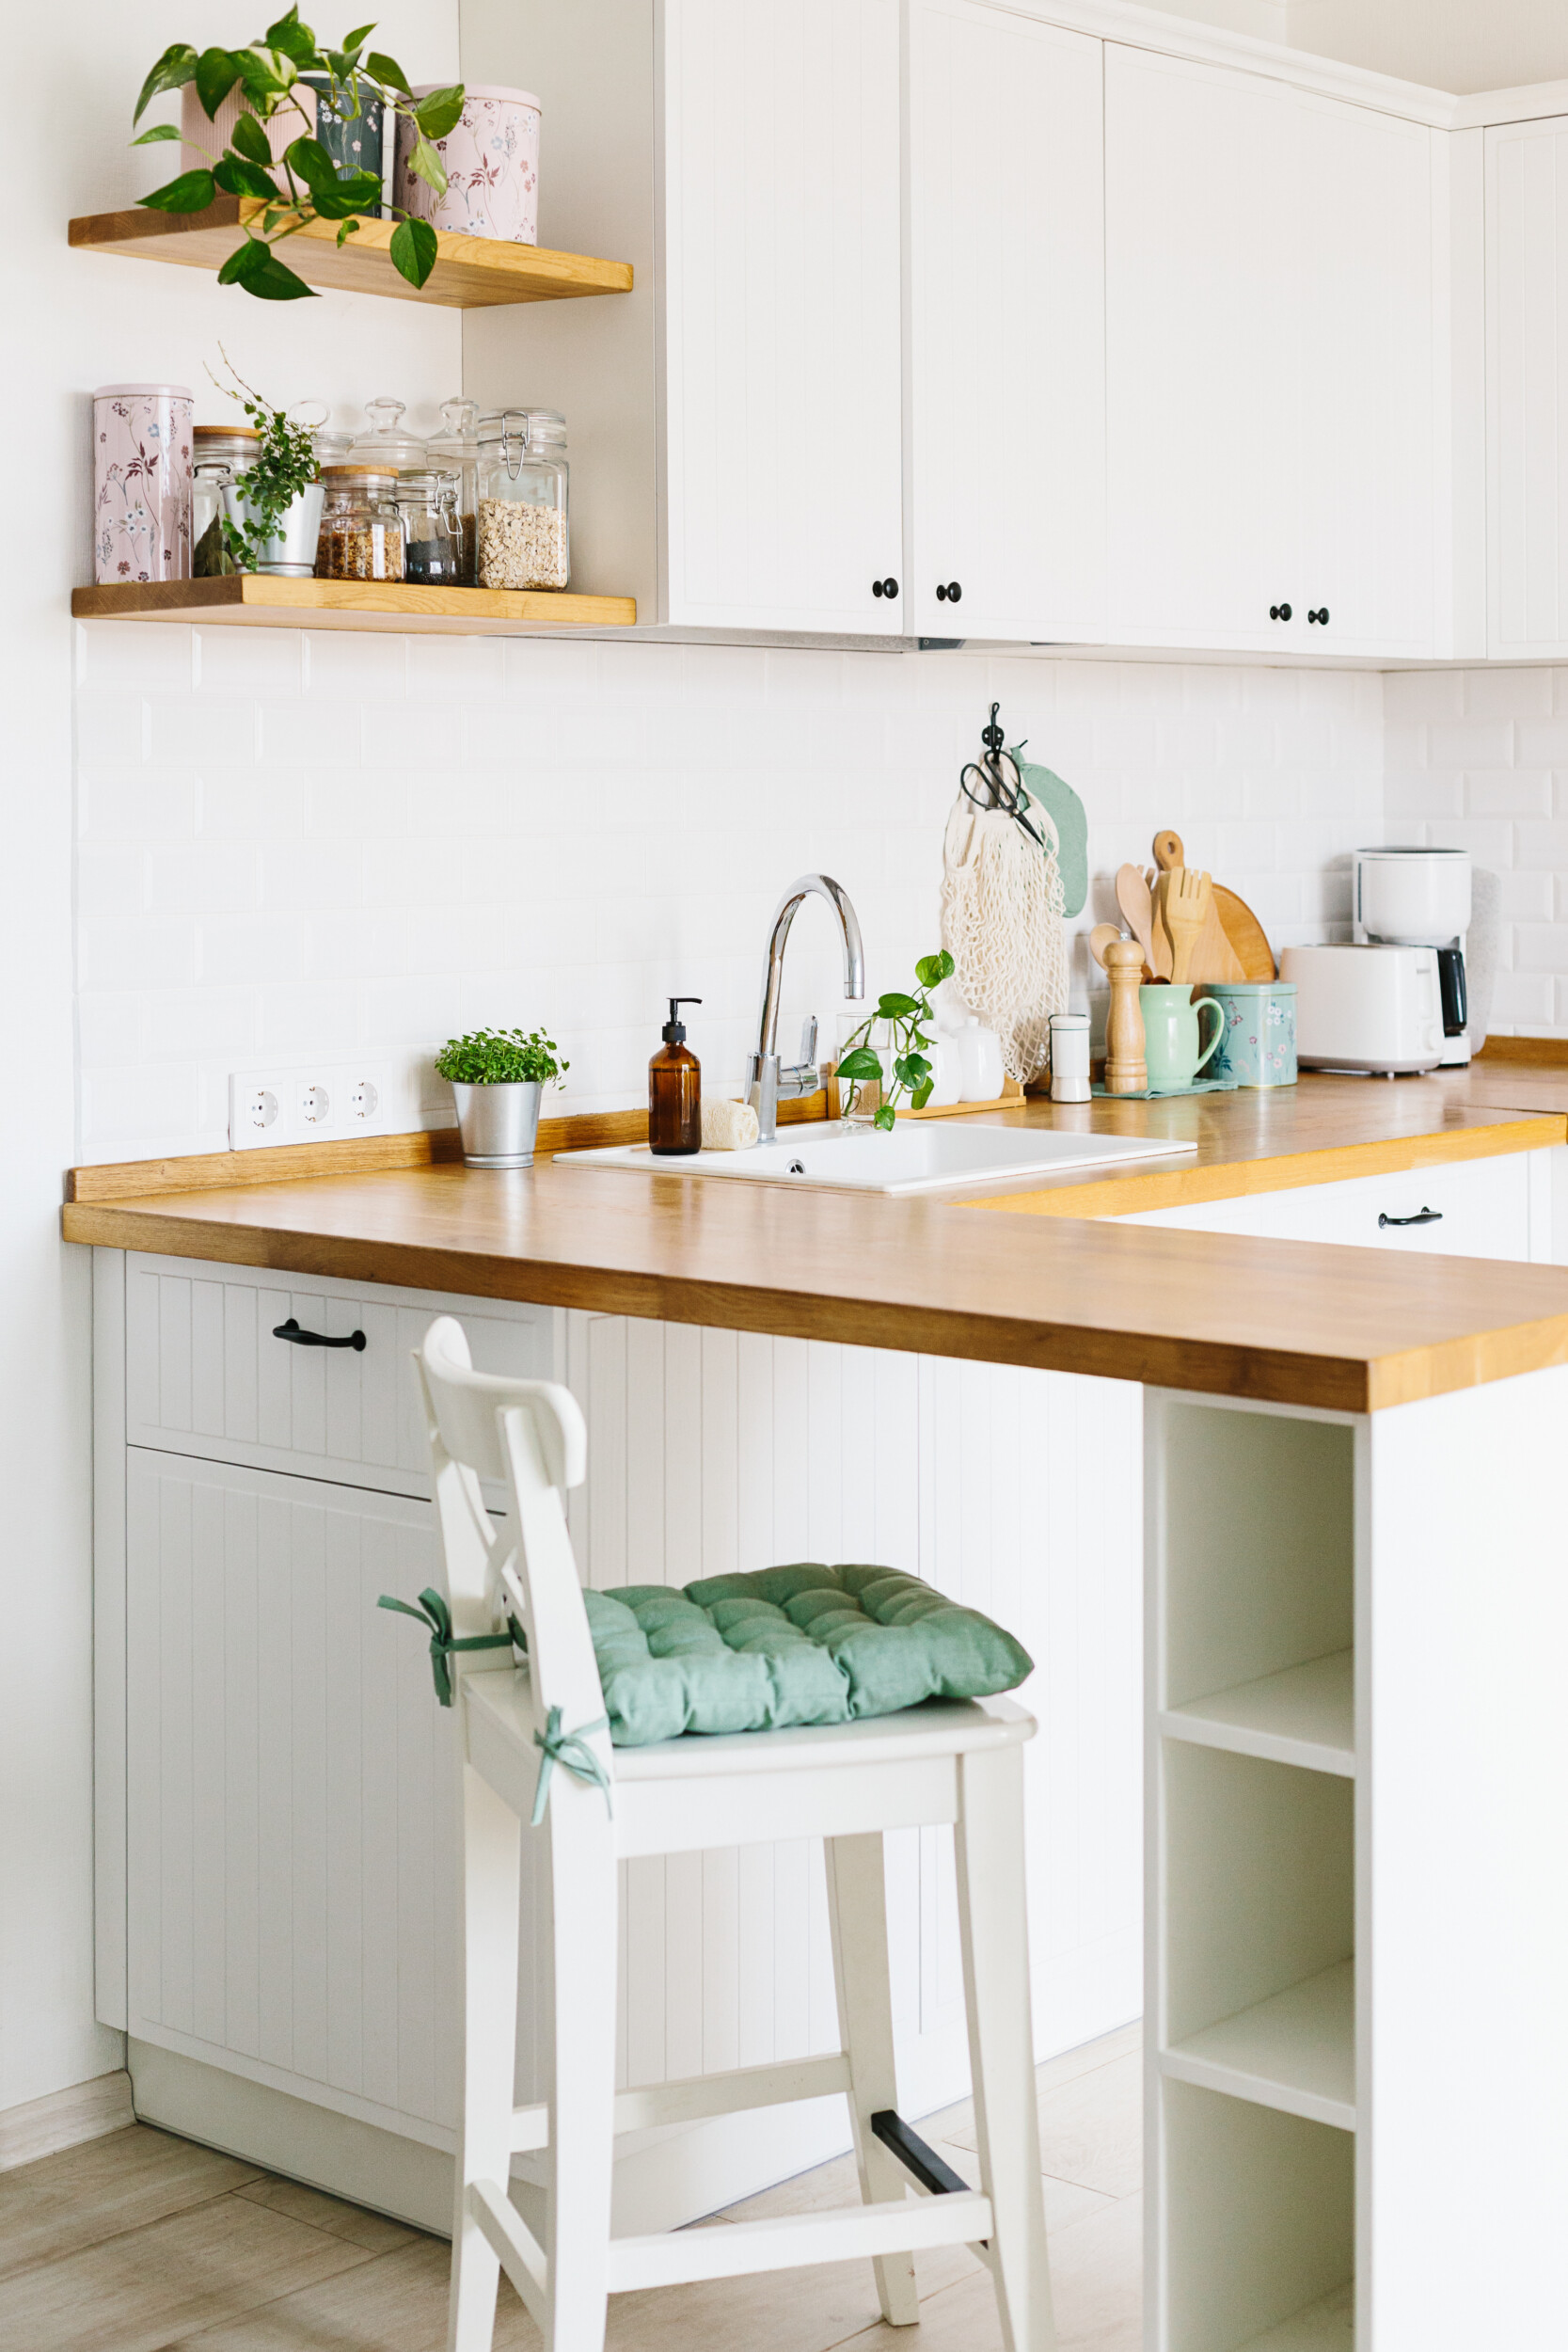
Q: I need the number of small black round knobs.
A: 4